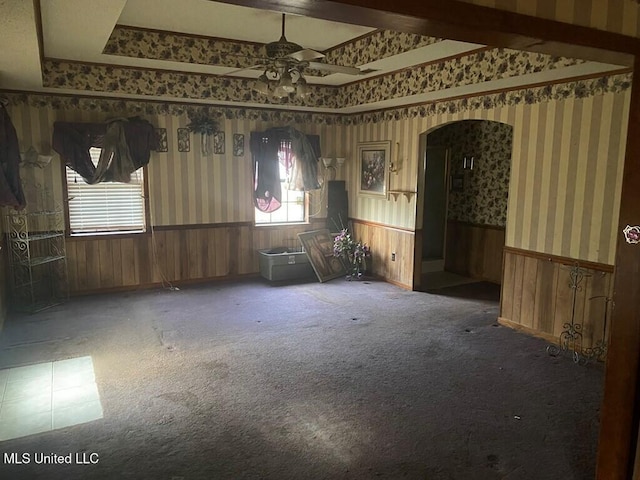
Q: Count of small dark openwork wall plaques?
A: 4